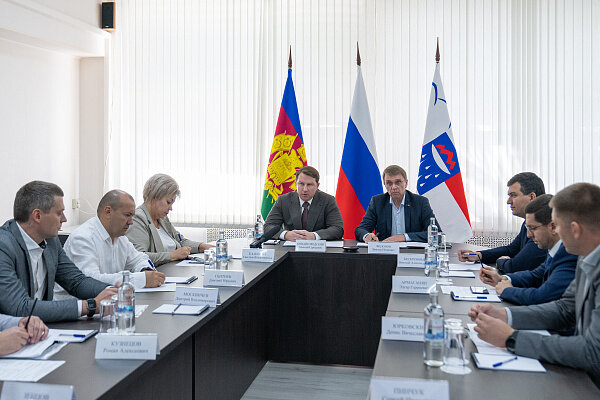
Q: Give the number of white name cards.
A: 11